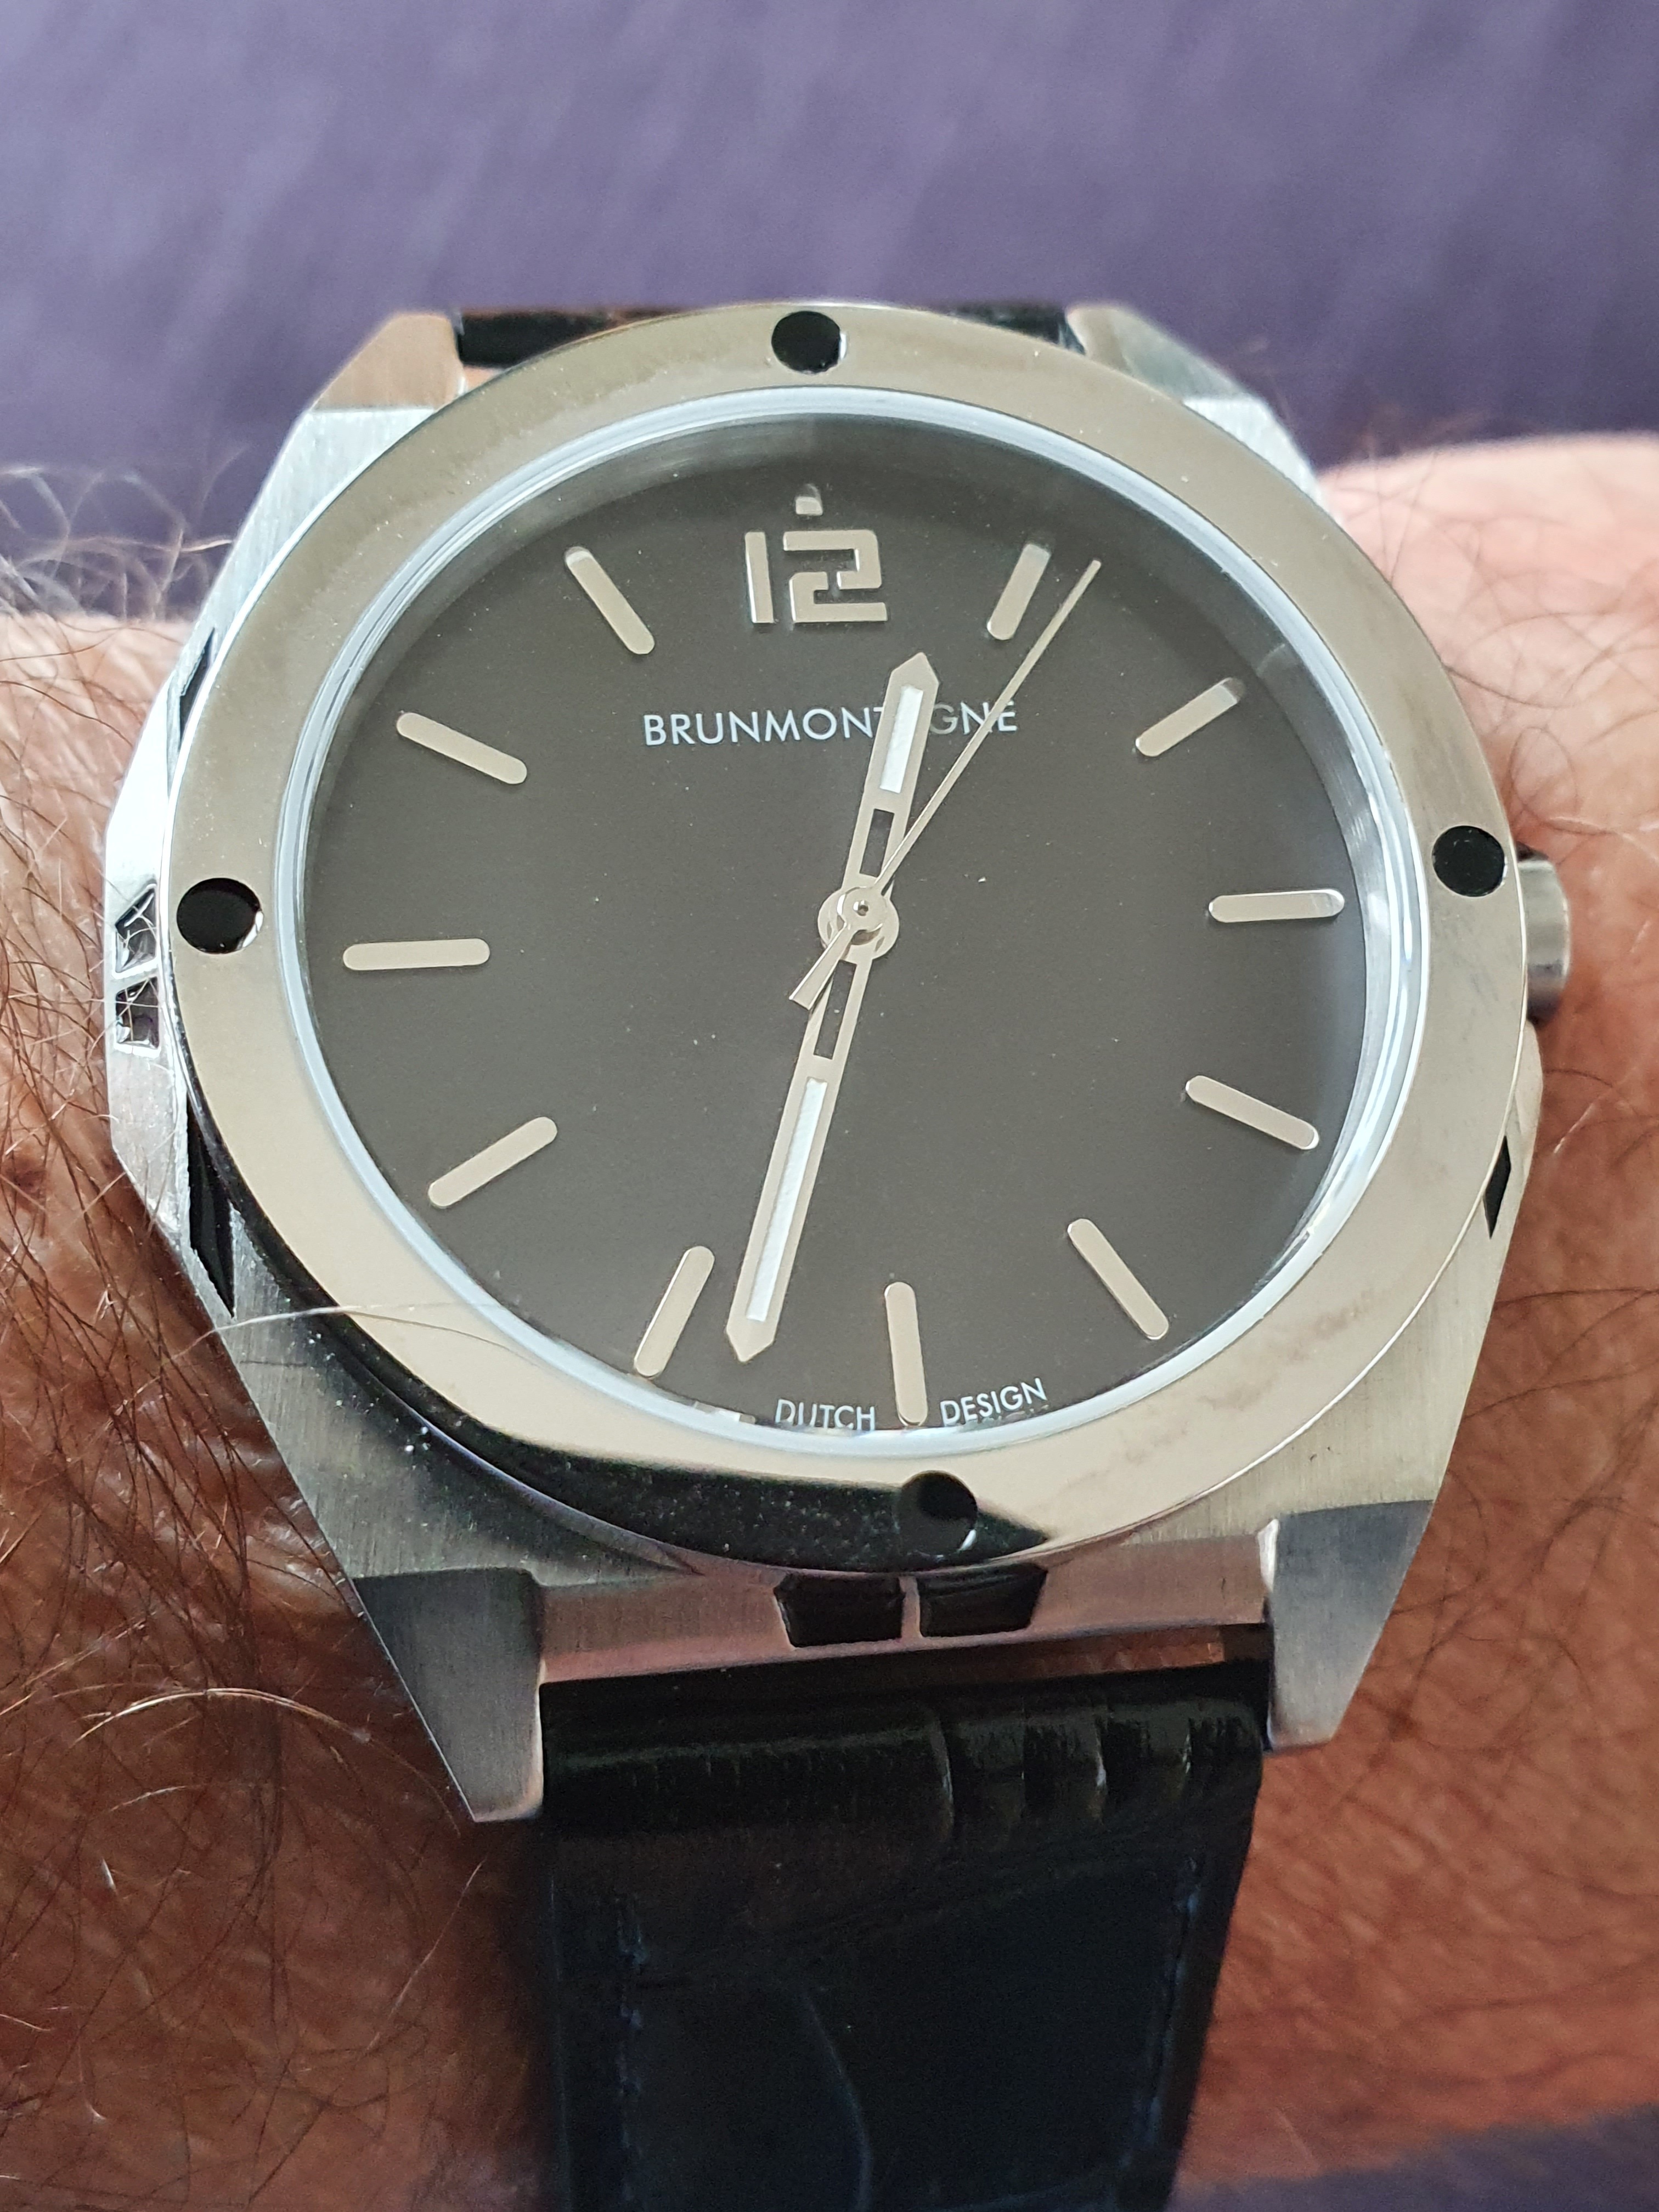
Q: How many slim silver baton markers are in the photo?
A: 11